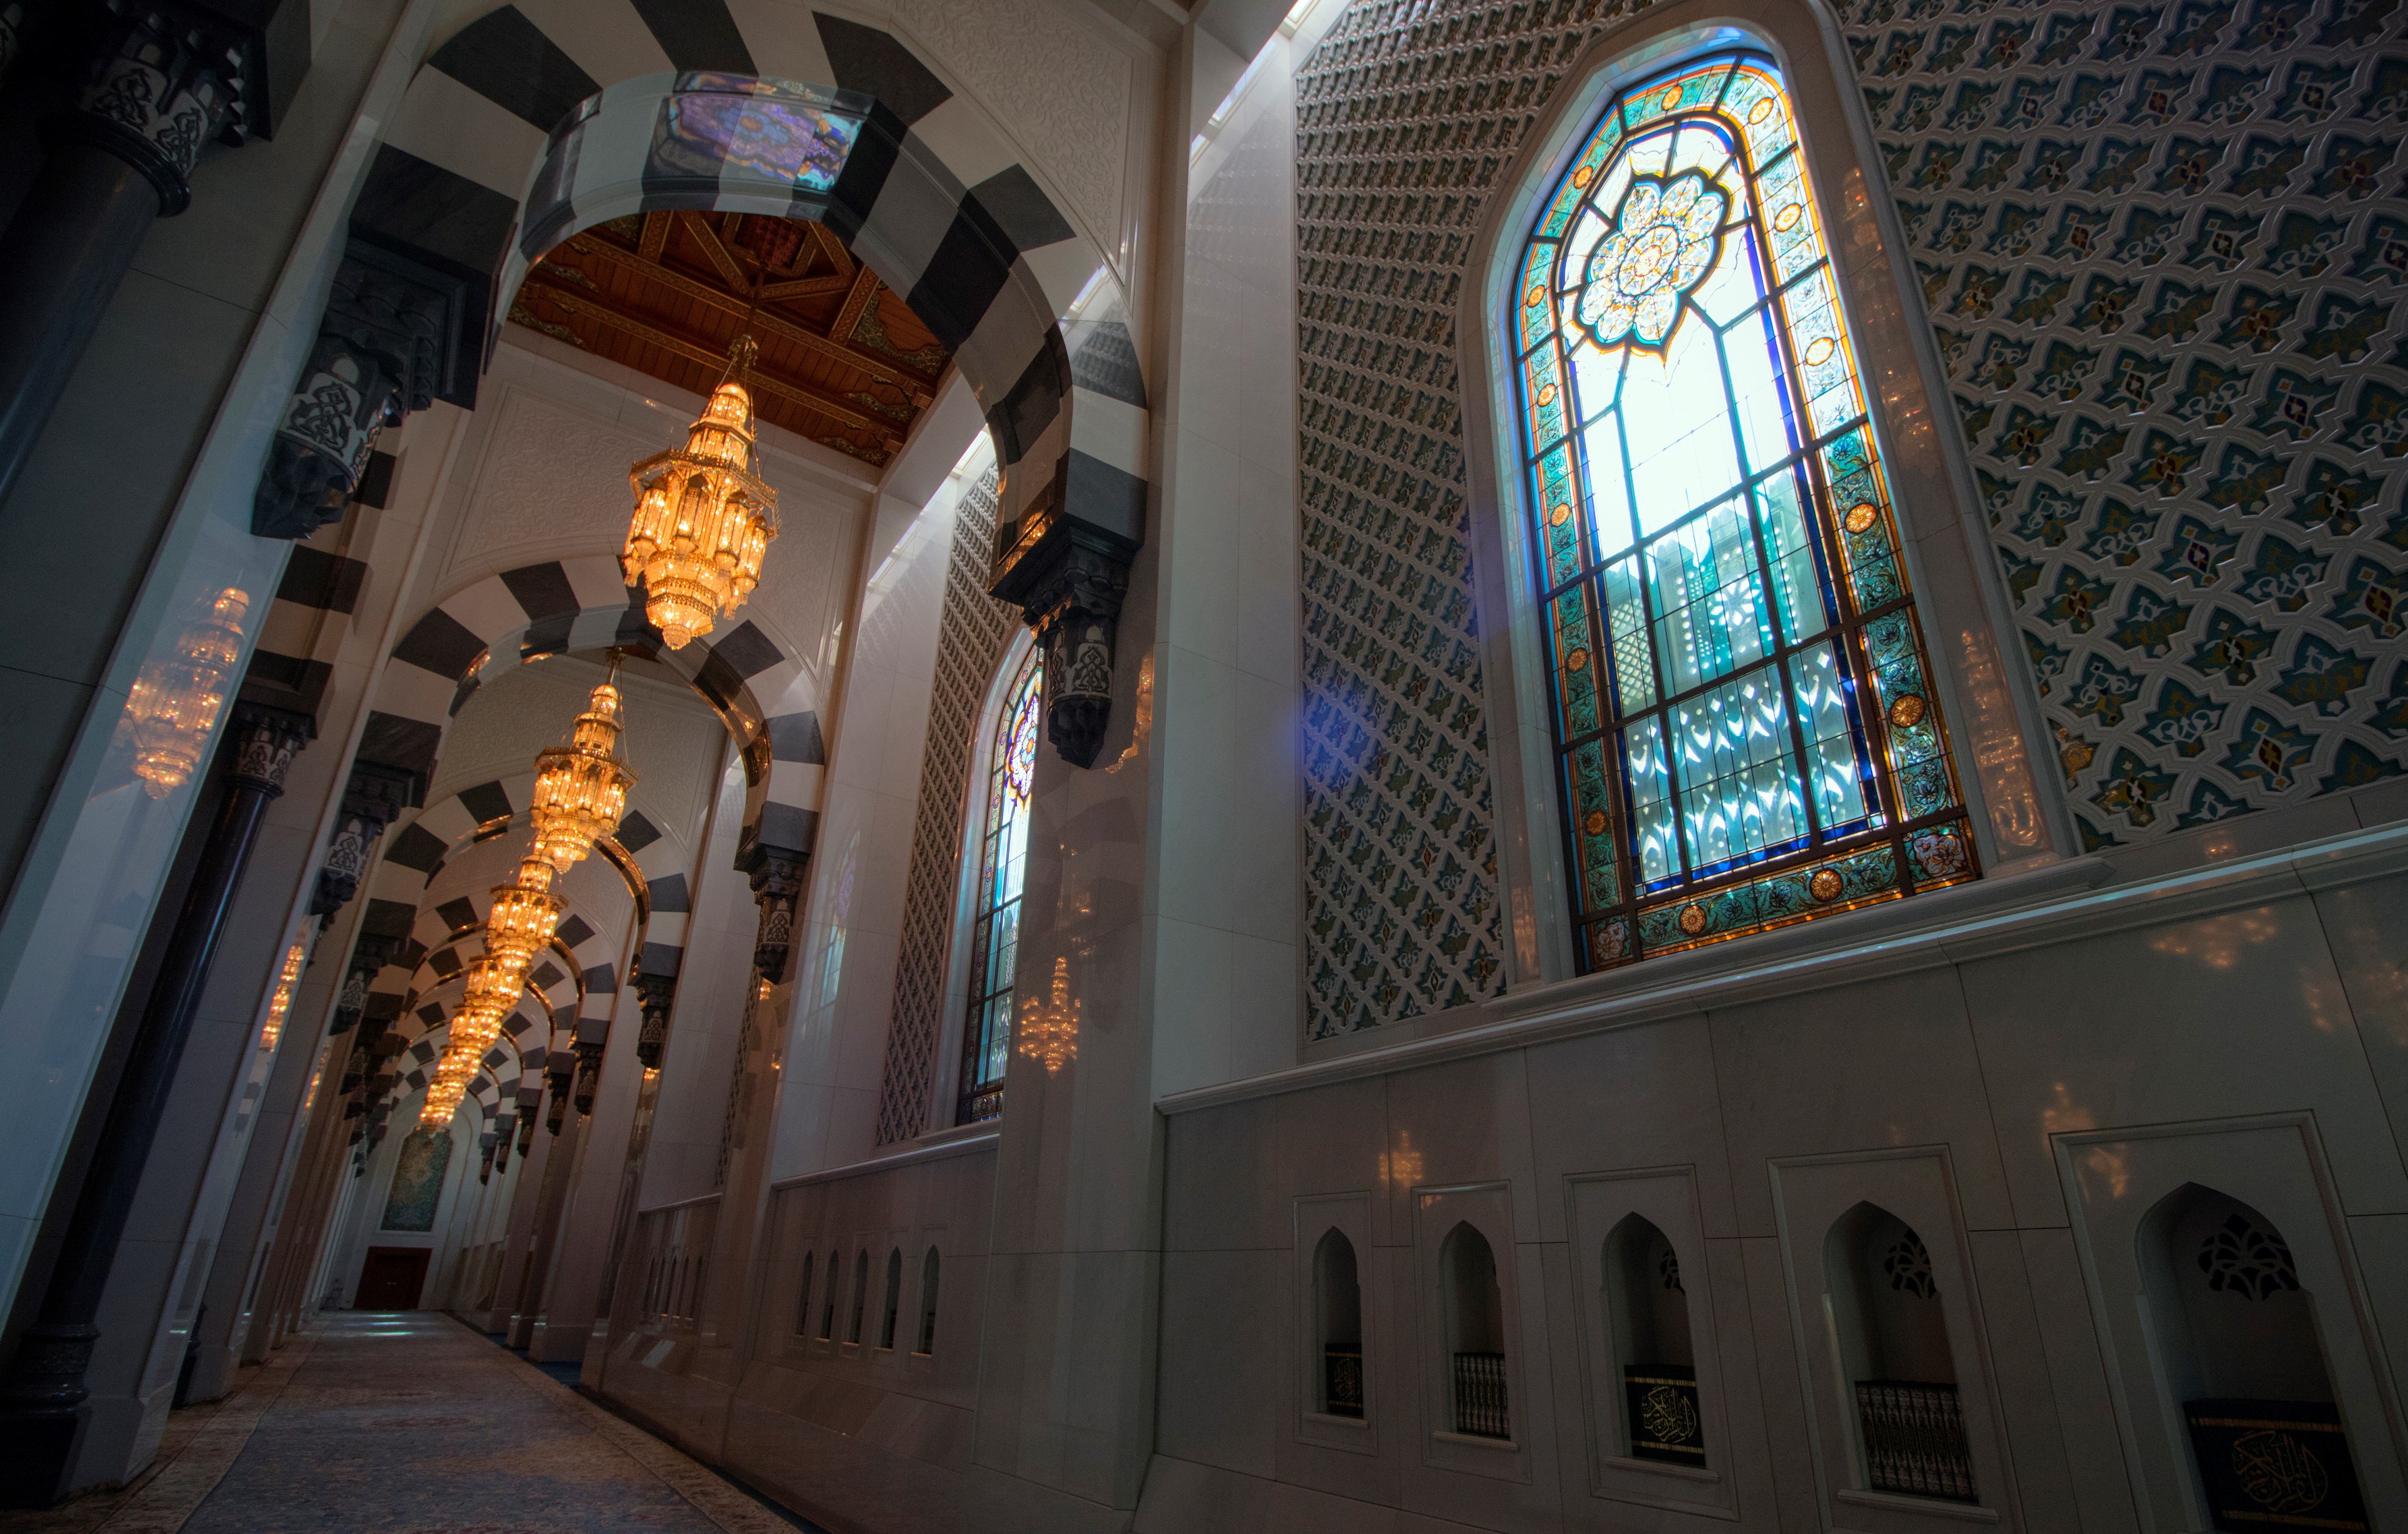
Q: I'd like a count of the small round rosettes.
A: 14